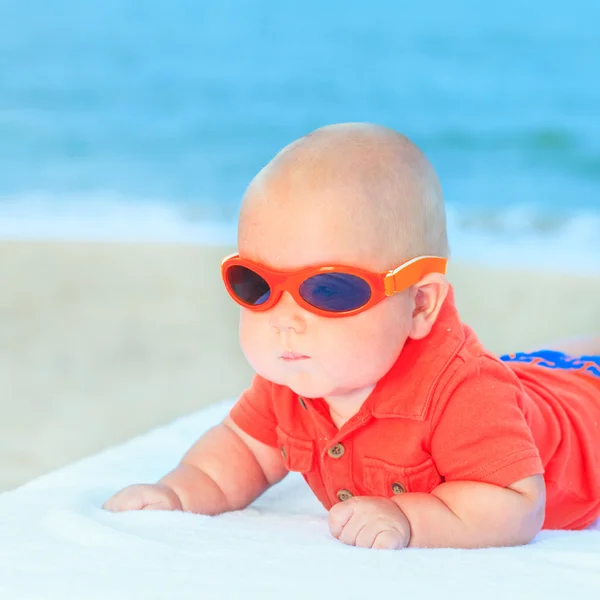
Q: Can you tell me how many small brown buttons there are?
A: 5